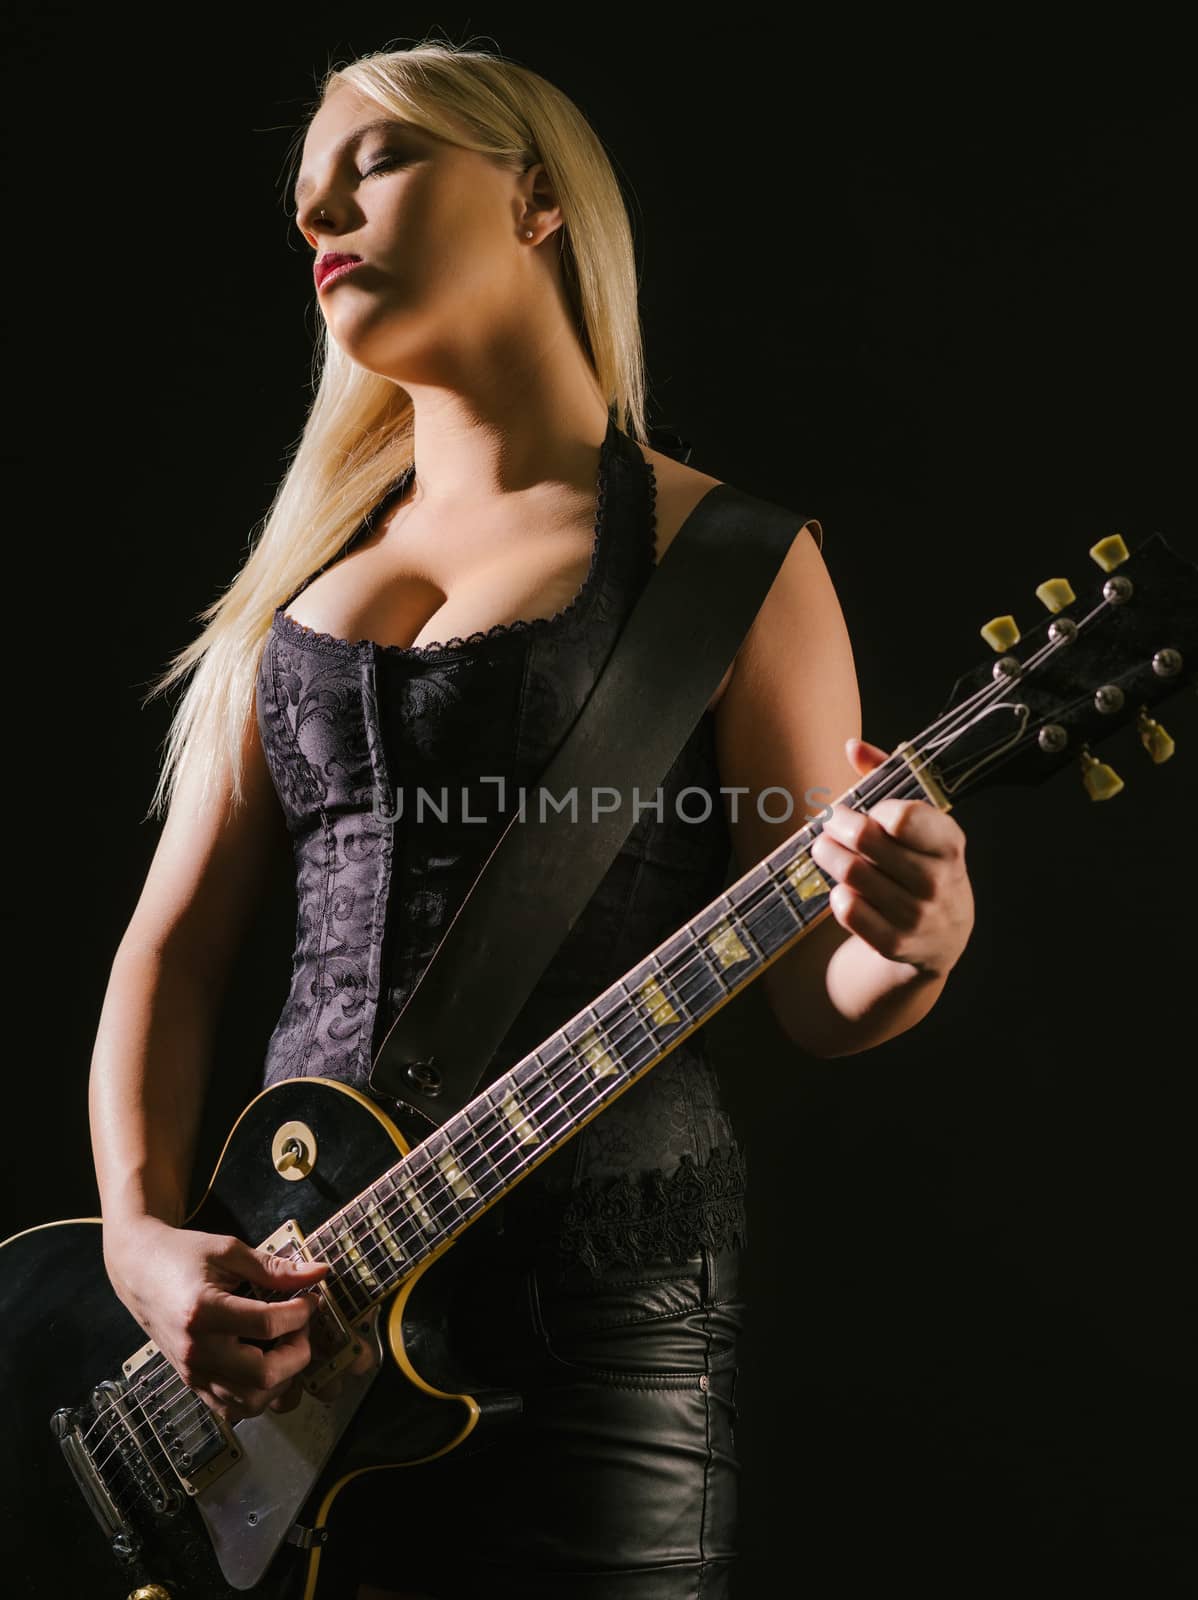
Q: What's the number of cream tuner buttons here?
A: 5